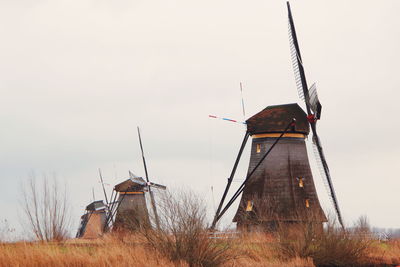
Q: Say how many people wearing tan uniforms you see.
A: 0